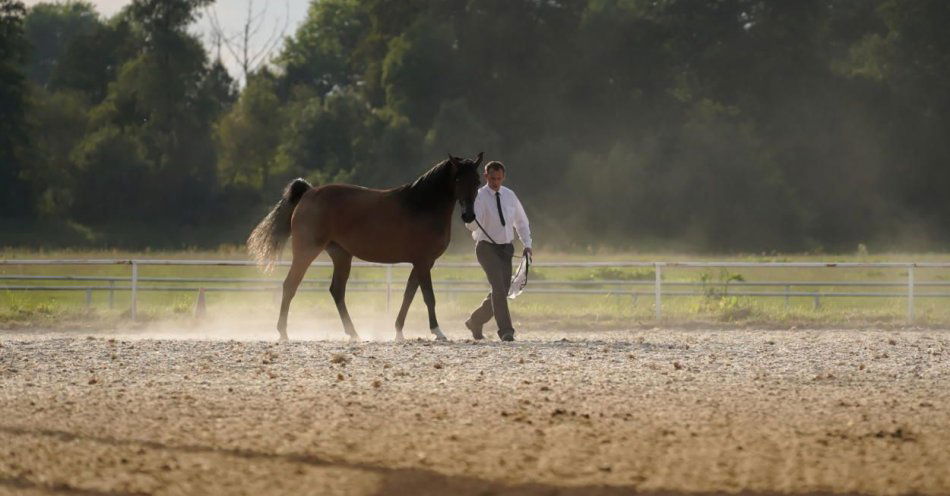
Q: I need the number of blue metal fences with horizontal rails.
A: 0